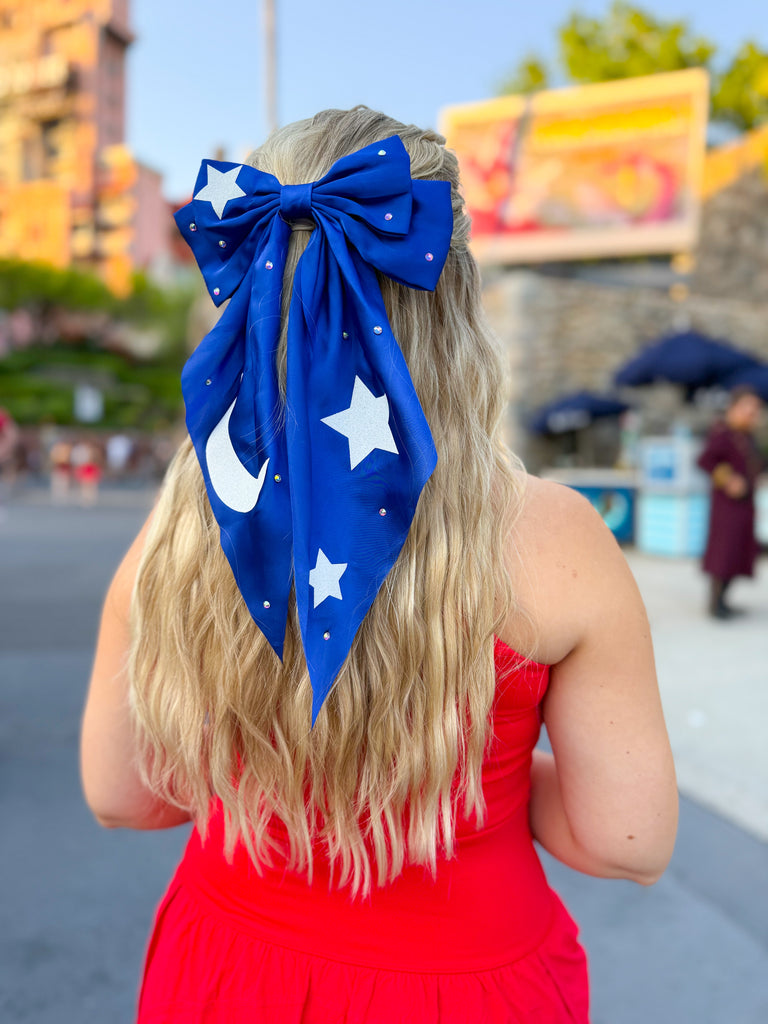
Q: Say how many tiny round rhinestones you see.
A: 14